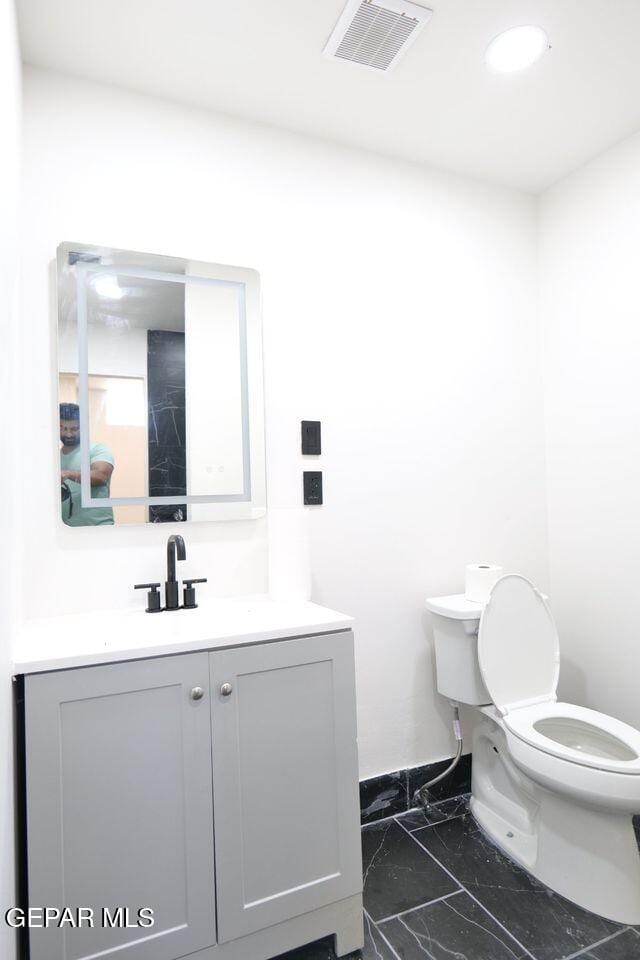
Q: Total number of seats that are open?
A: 1